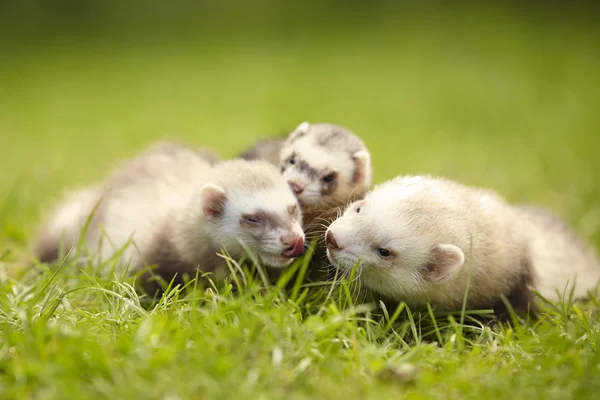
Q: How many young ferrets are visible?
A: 3